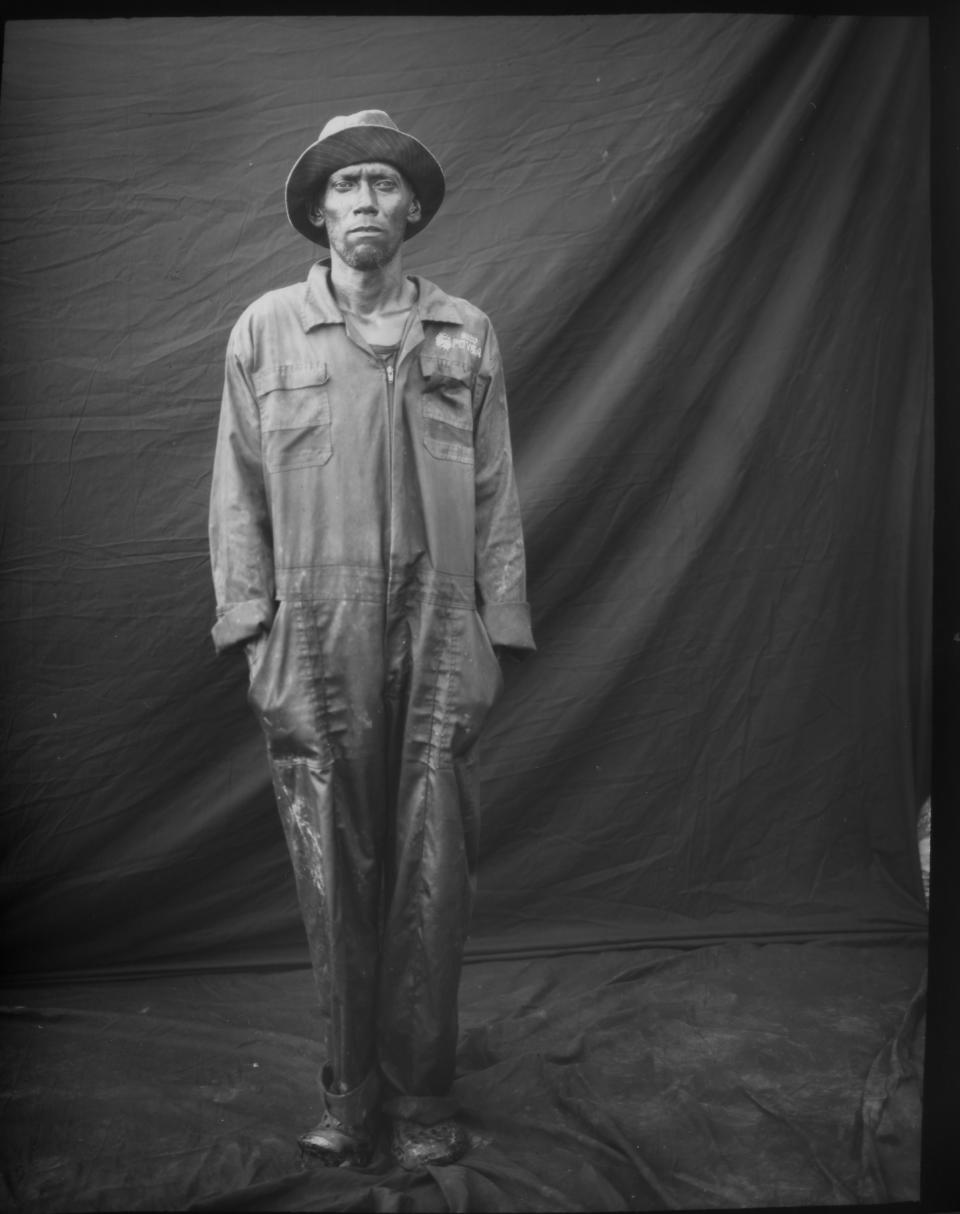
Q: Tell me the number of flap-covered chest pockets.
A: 2